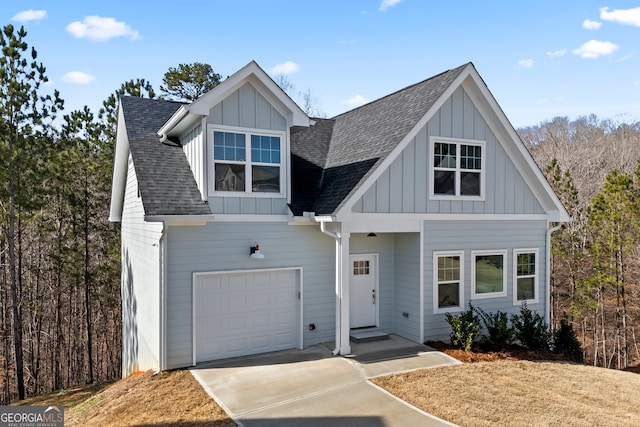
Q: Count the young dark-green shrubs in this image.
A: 4